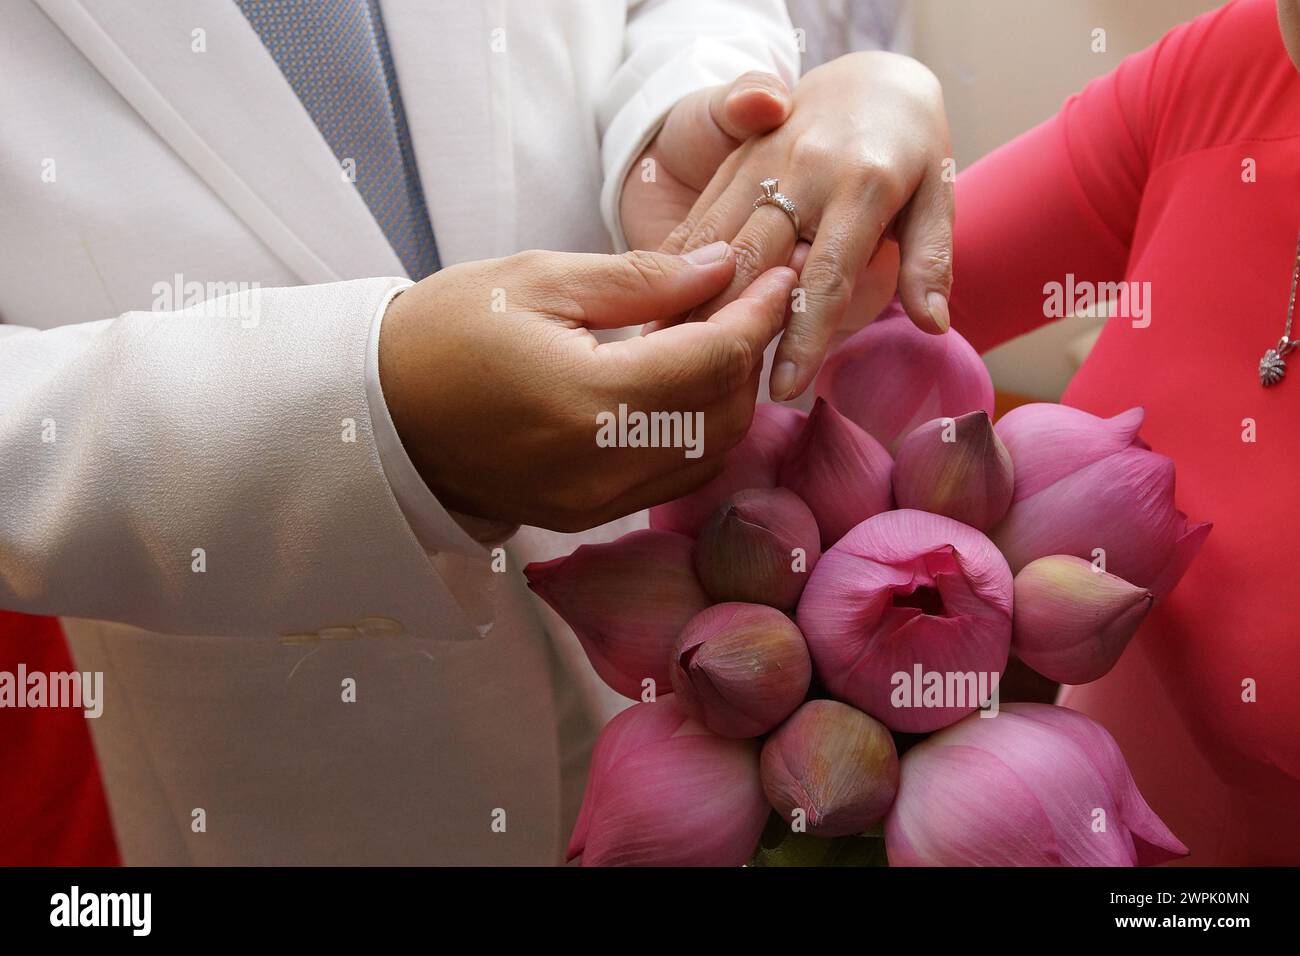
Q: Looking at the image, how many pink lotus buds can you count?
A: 13